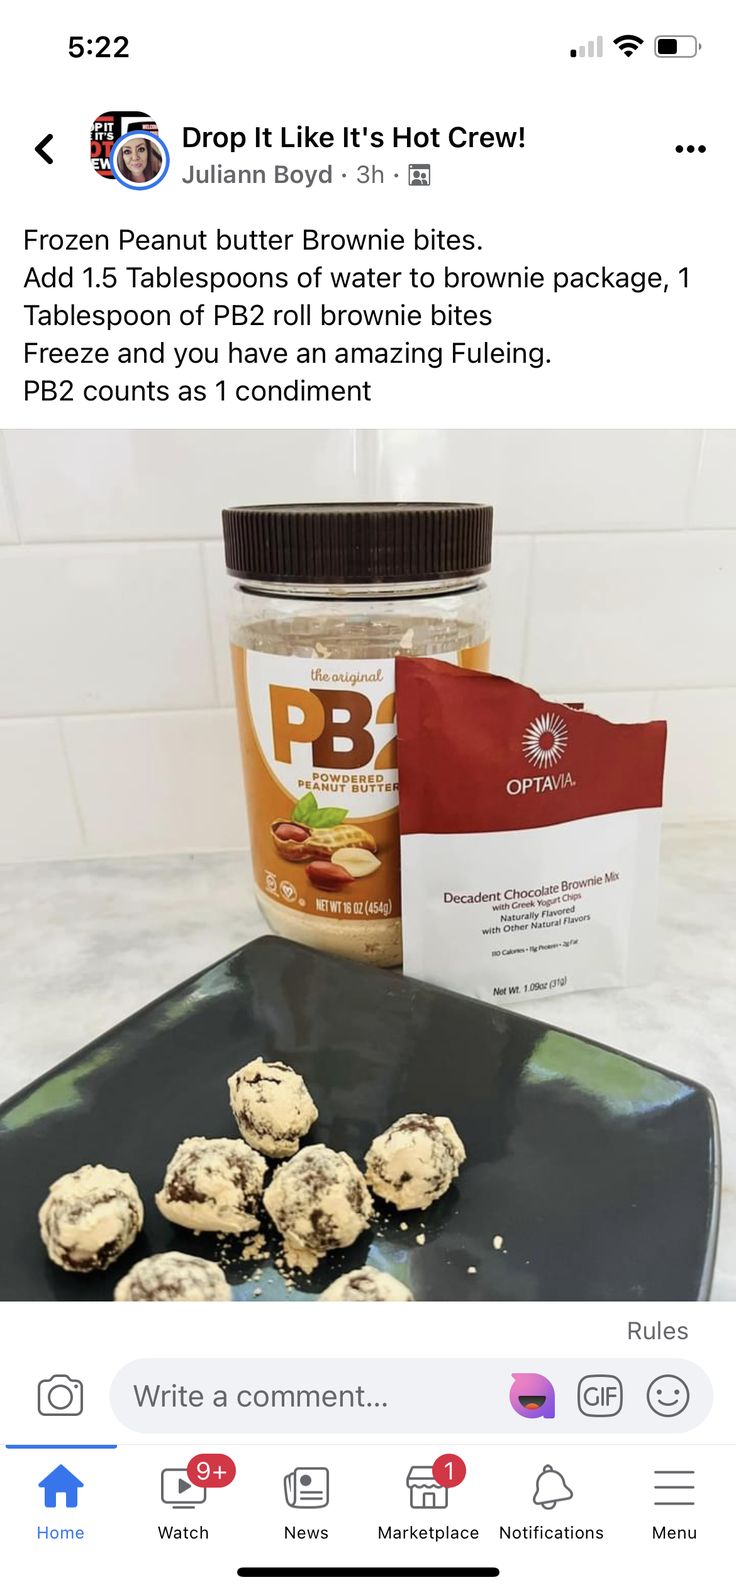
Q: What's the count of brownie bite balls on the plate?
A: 7